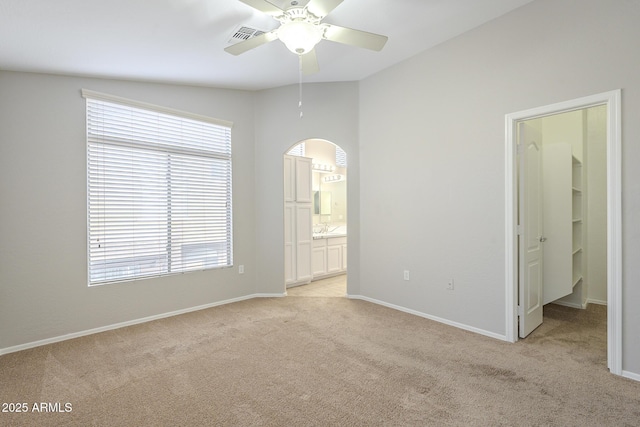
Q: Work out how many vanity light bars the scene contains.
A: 2